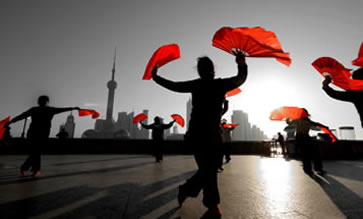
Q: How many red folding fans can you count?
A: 12